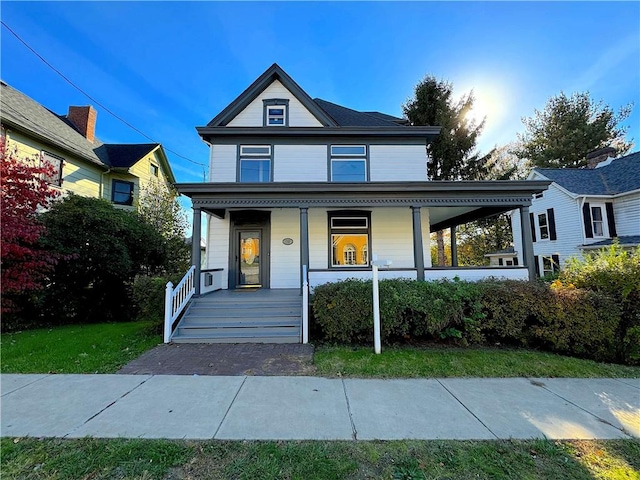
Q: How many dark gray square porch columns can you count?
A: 5